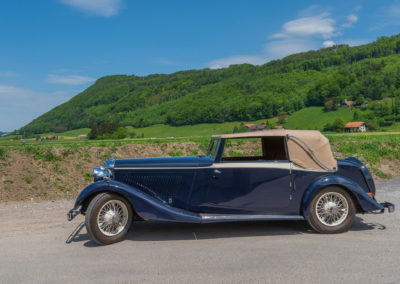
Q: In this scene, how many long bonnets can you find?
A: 1